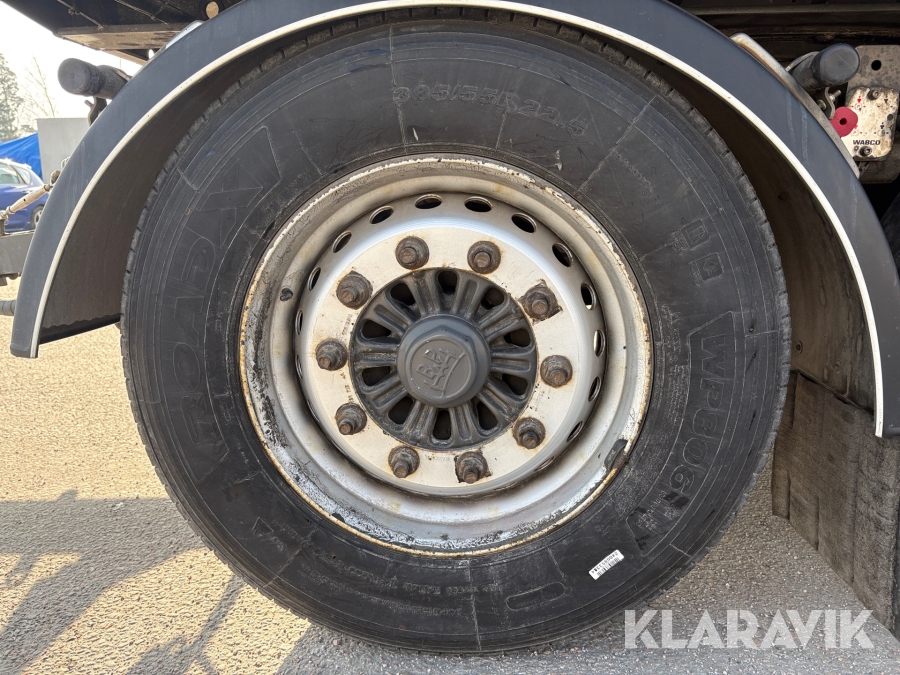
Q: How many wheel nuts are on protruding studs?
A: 10